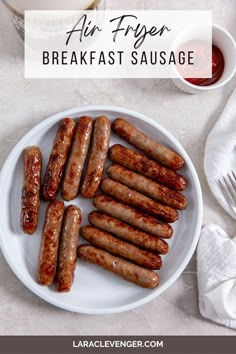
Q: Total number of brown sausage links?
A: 14